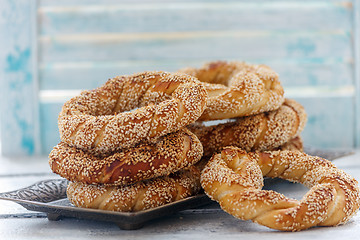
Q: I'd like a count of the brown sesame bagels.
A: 7